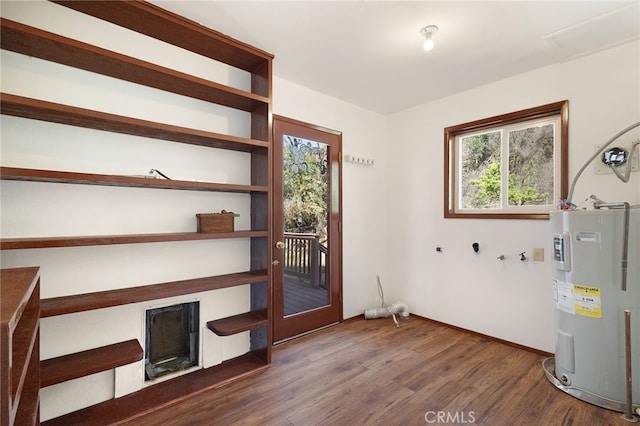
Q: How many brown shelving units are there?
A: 2